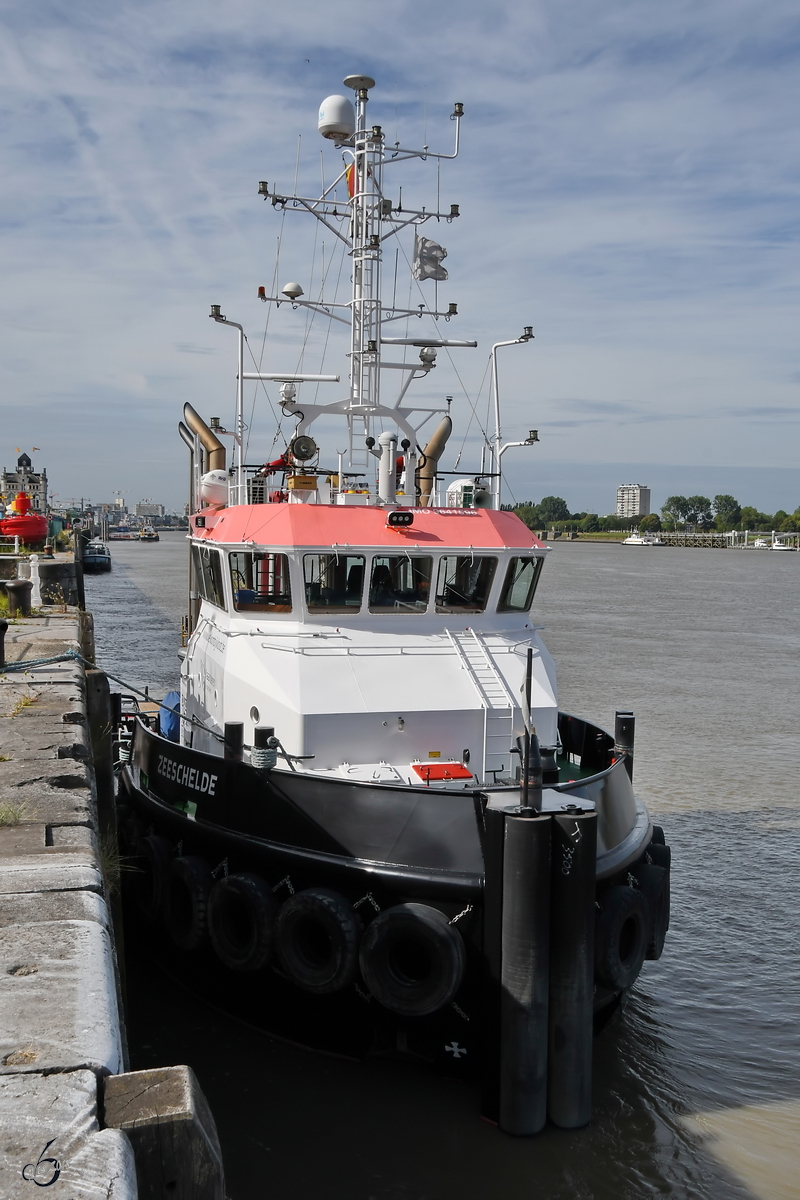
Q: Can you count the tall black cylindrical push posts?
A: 2